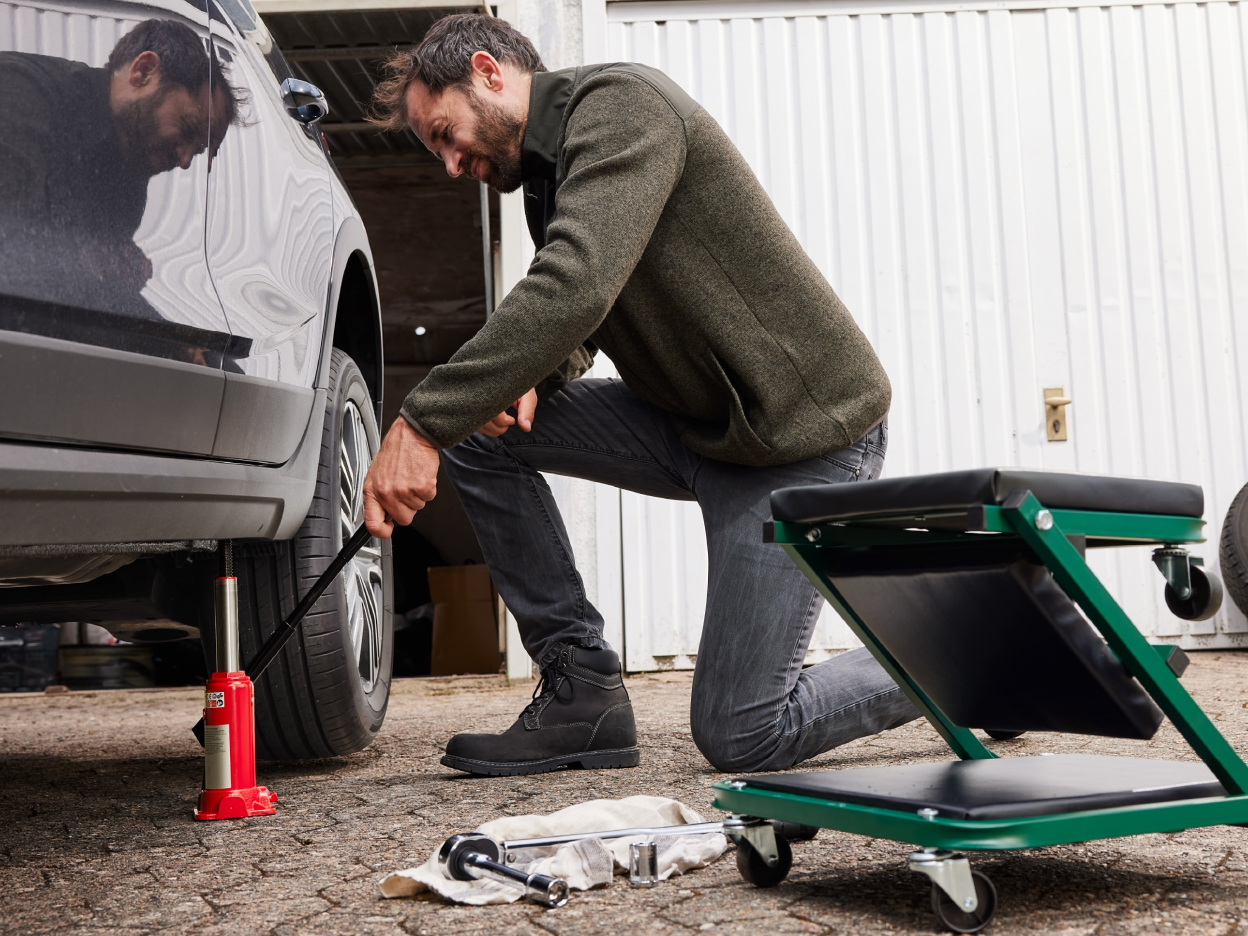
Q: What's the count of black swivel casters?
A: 3